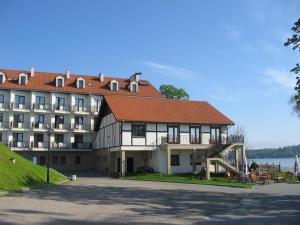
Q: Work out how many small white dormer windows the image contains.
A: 6